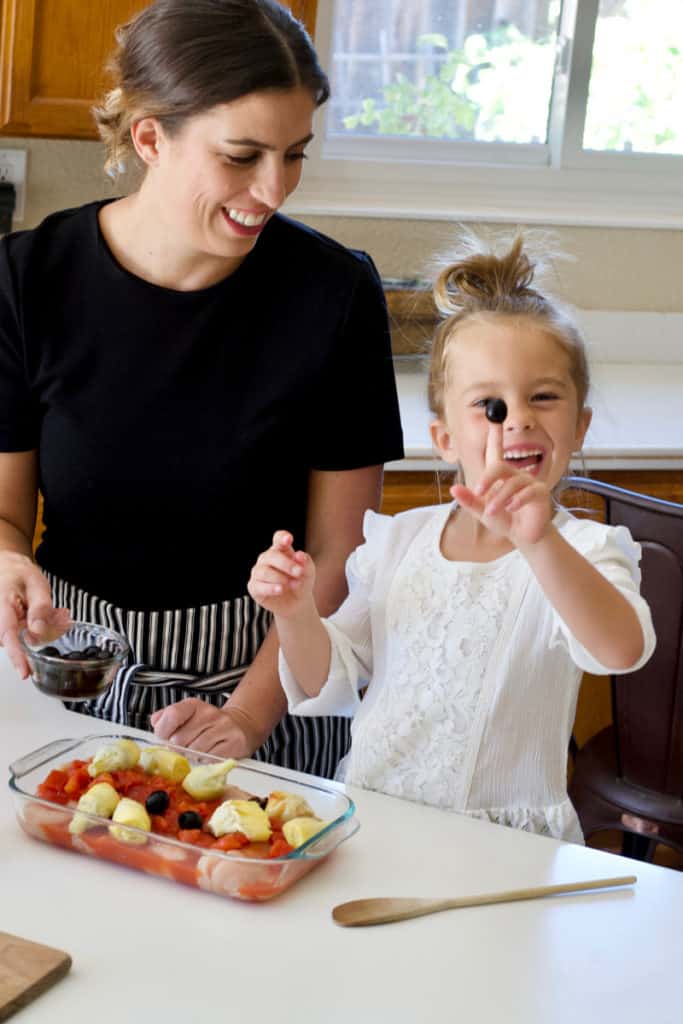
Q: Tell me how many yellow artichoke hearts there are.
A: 8